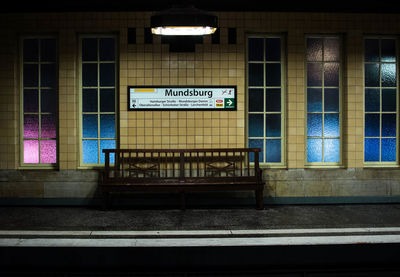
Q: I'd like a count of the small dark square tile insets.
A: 4